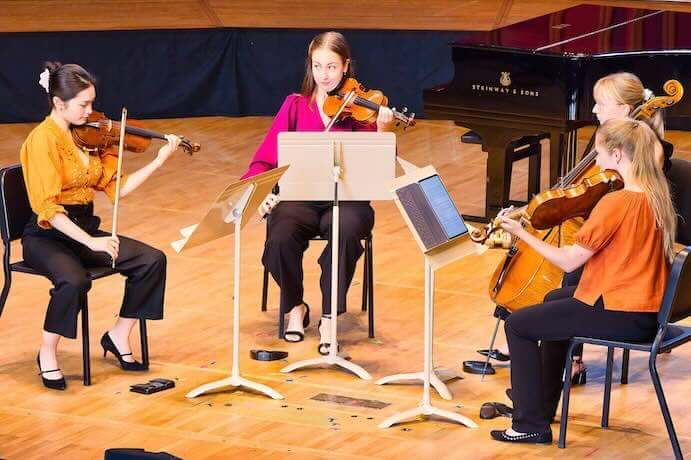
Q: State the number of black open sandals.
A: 2